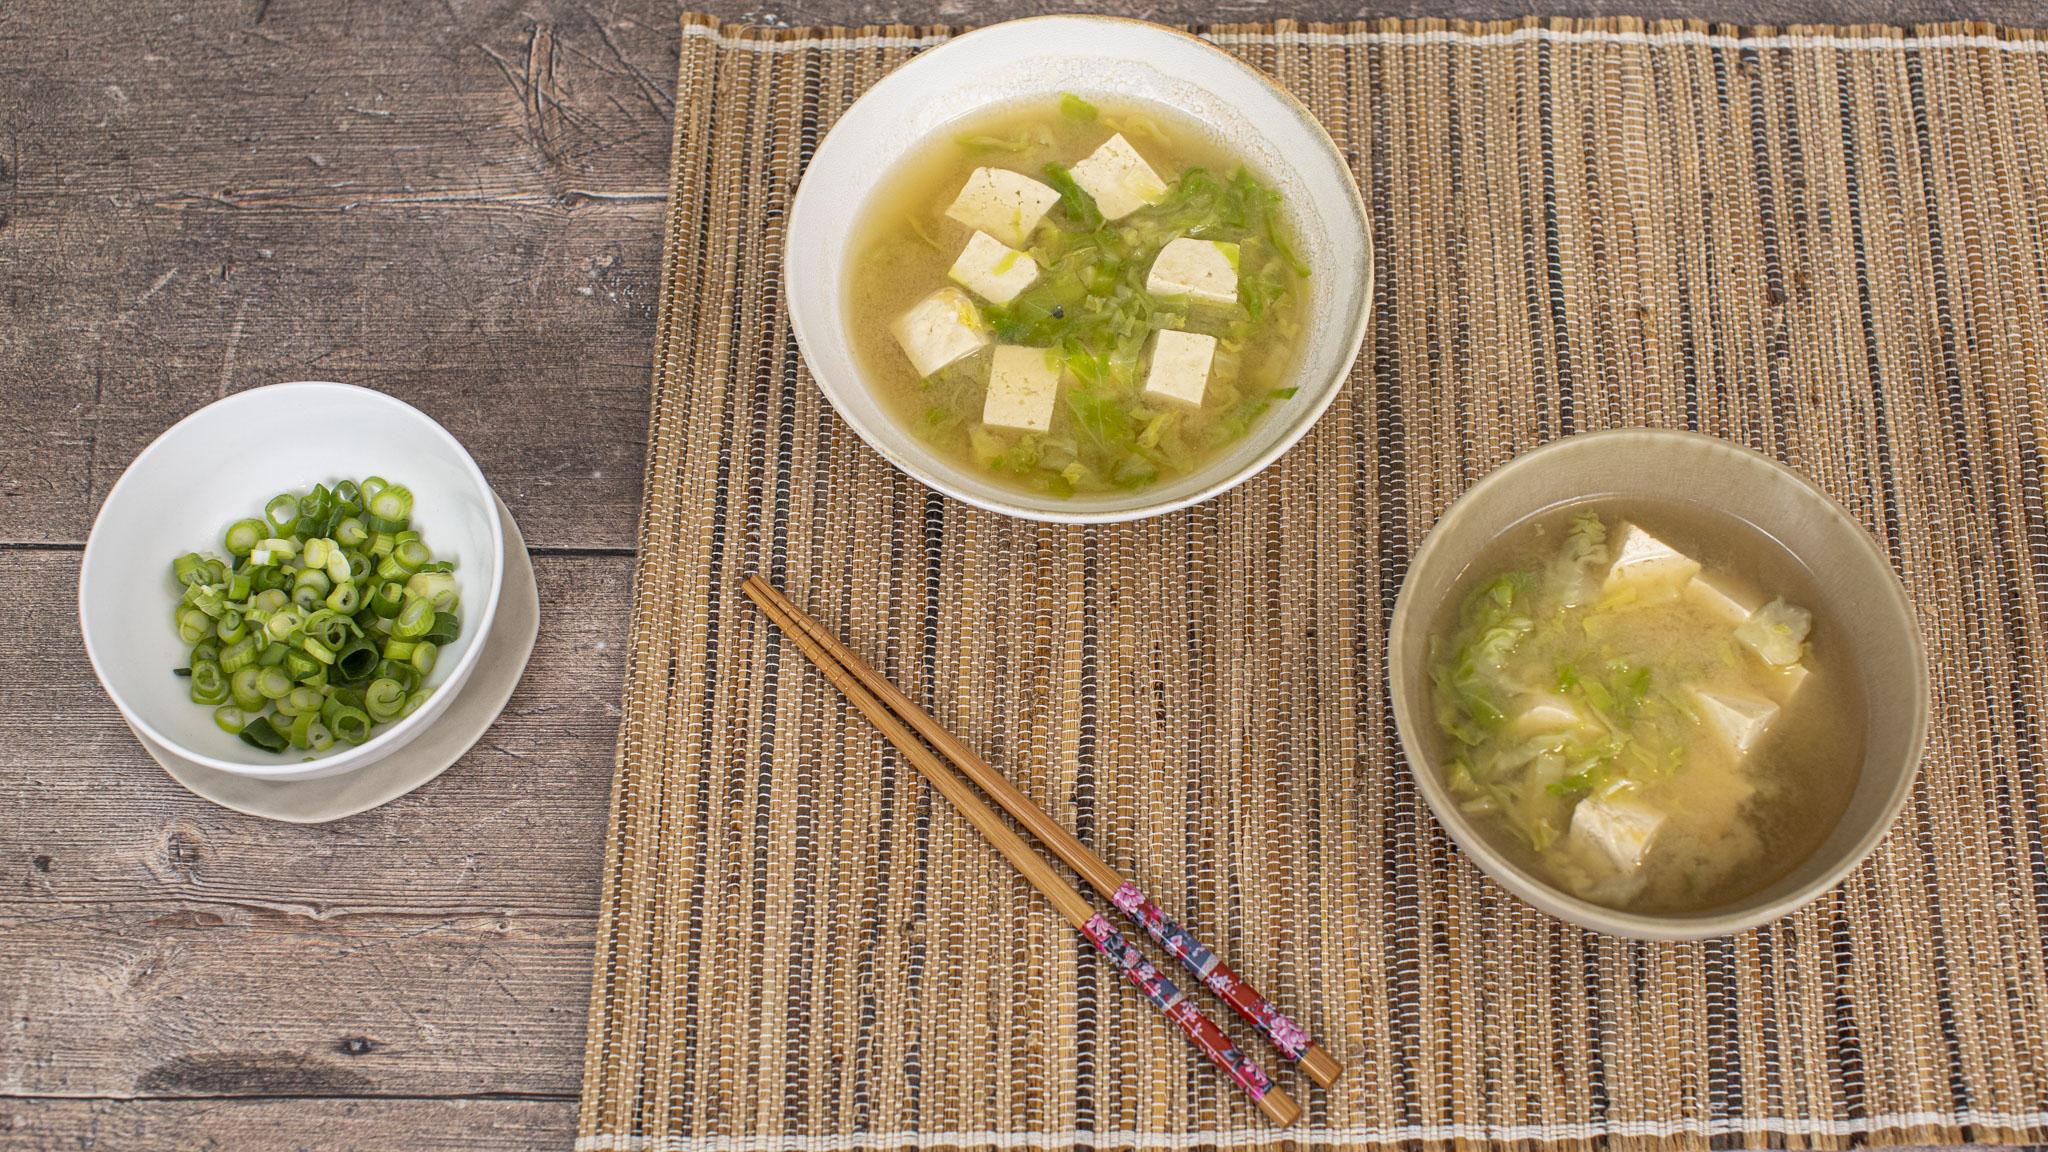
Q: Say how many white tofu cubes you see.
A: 13